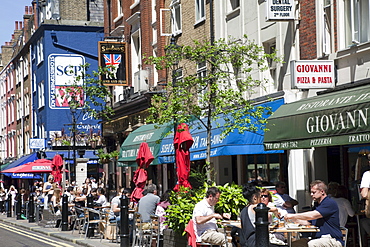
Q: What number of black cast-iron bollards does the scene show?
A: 7